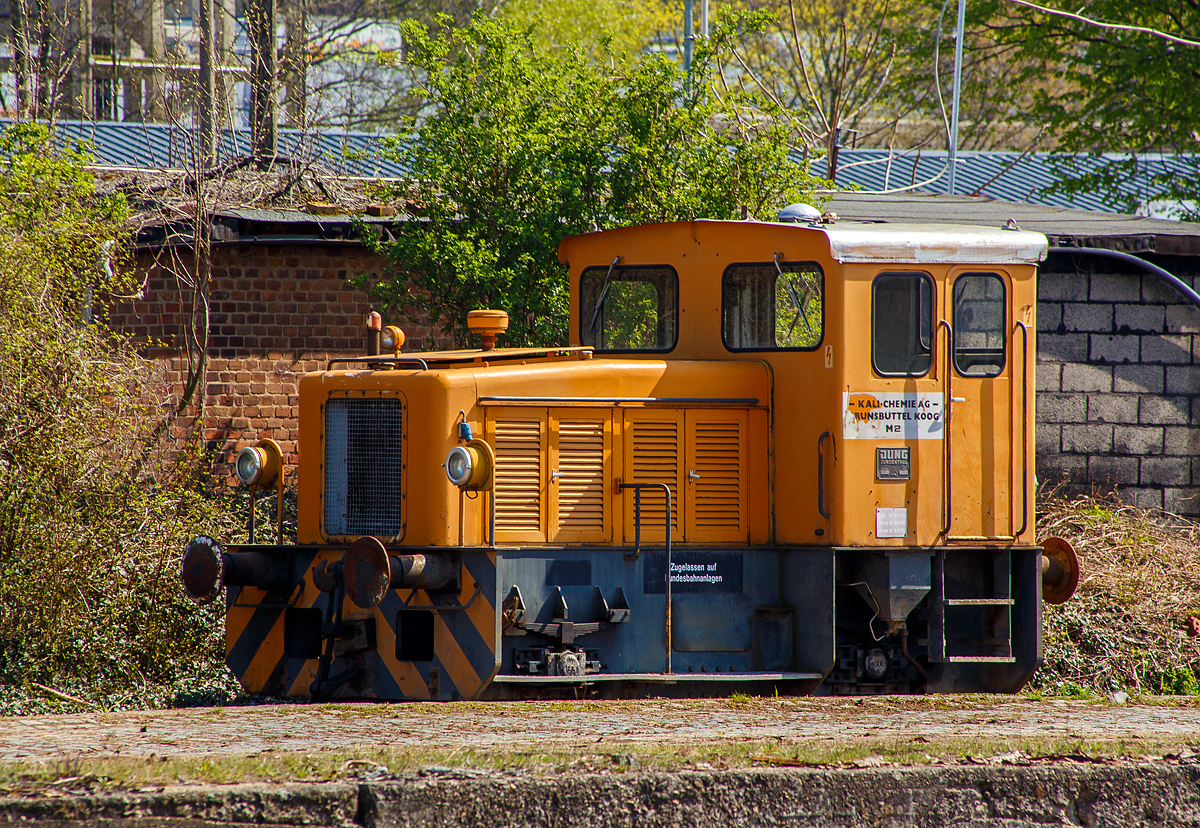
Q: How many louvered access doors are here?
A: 4